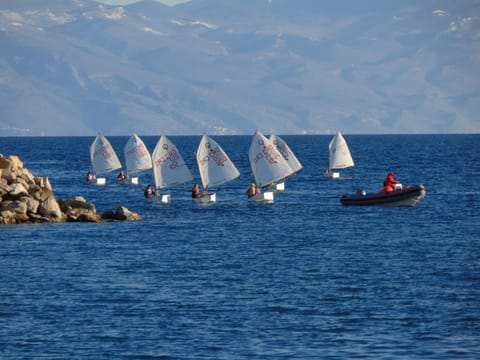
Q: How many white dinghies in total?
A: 7